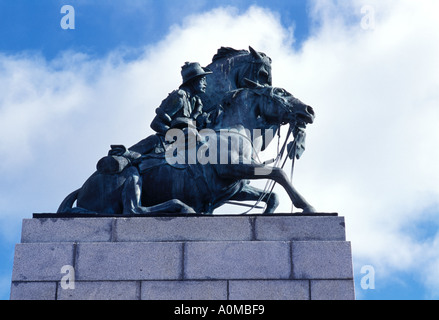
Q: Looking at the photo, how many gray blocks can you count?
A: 12